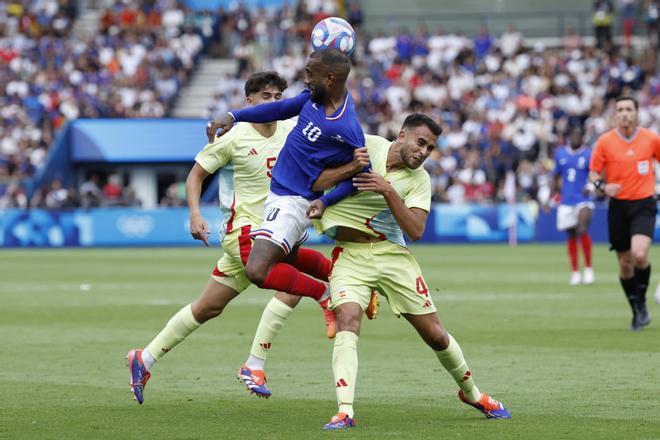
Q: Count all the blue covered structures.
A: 1